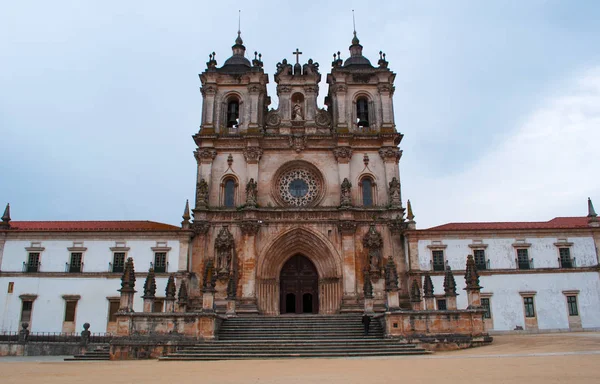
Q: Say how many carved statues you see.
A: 7